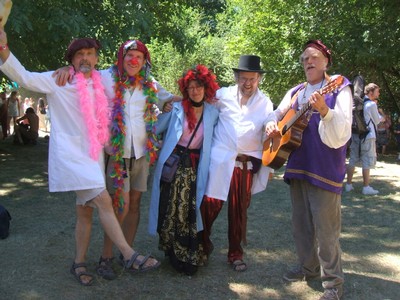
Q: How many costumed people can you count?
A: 5